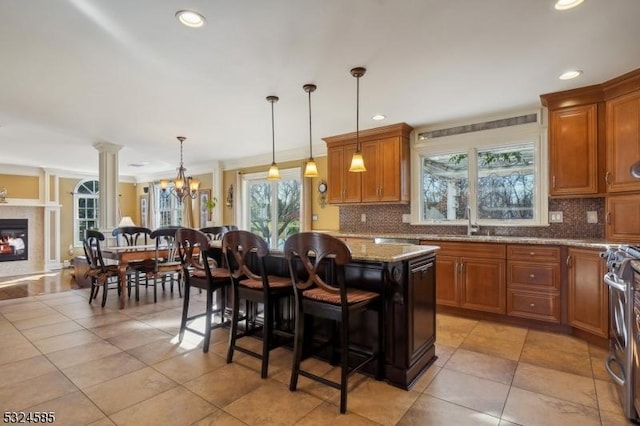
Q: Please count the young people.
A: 0